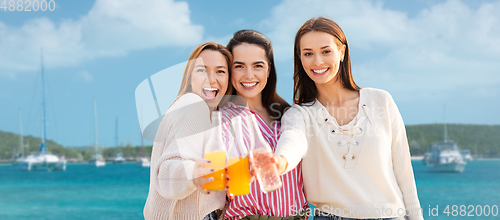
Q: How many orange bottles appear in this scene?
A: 2